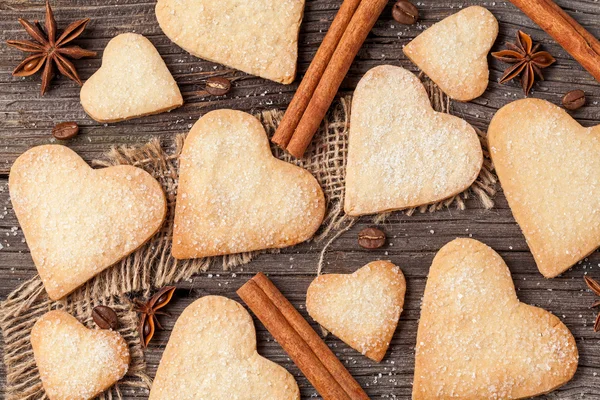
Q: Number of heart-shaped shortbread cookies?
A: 11